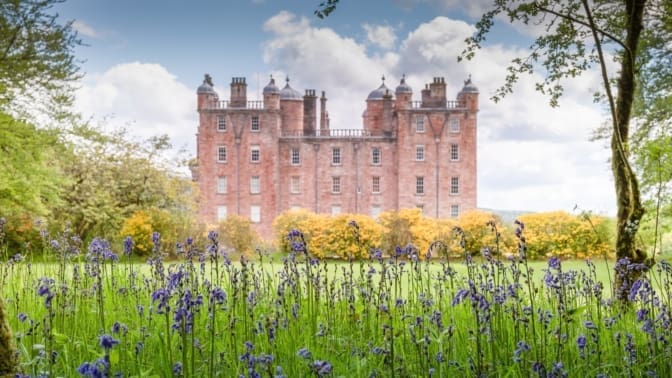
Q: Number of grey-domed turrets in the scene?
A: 6